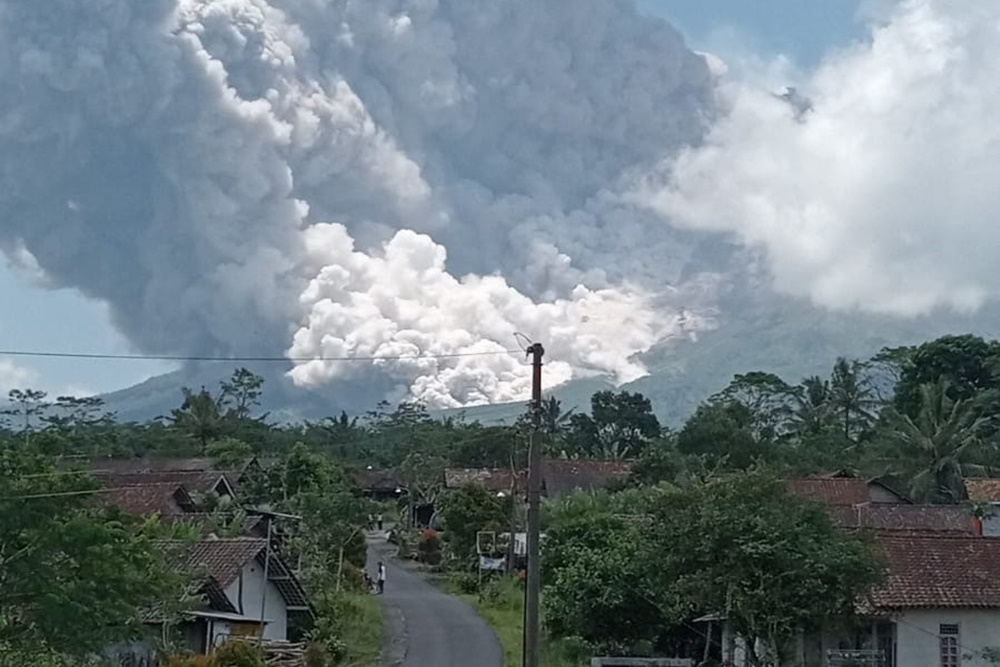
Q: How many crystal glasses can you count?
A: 0